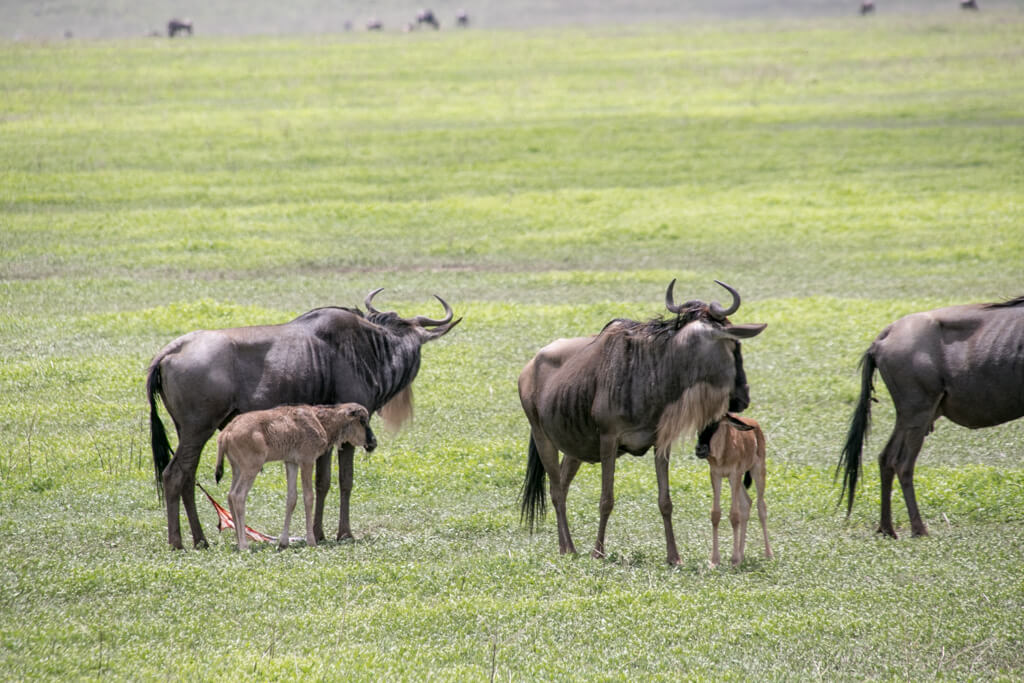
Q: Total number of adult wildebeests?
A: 3